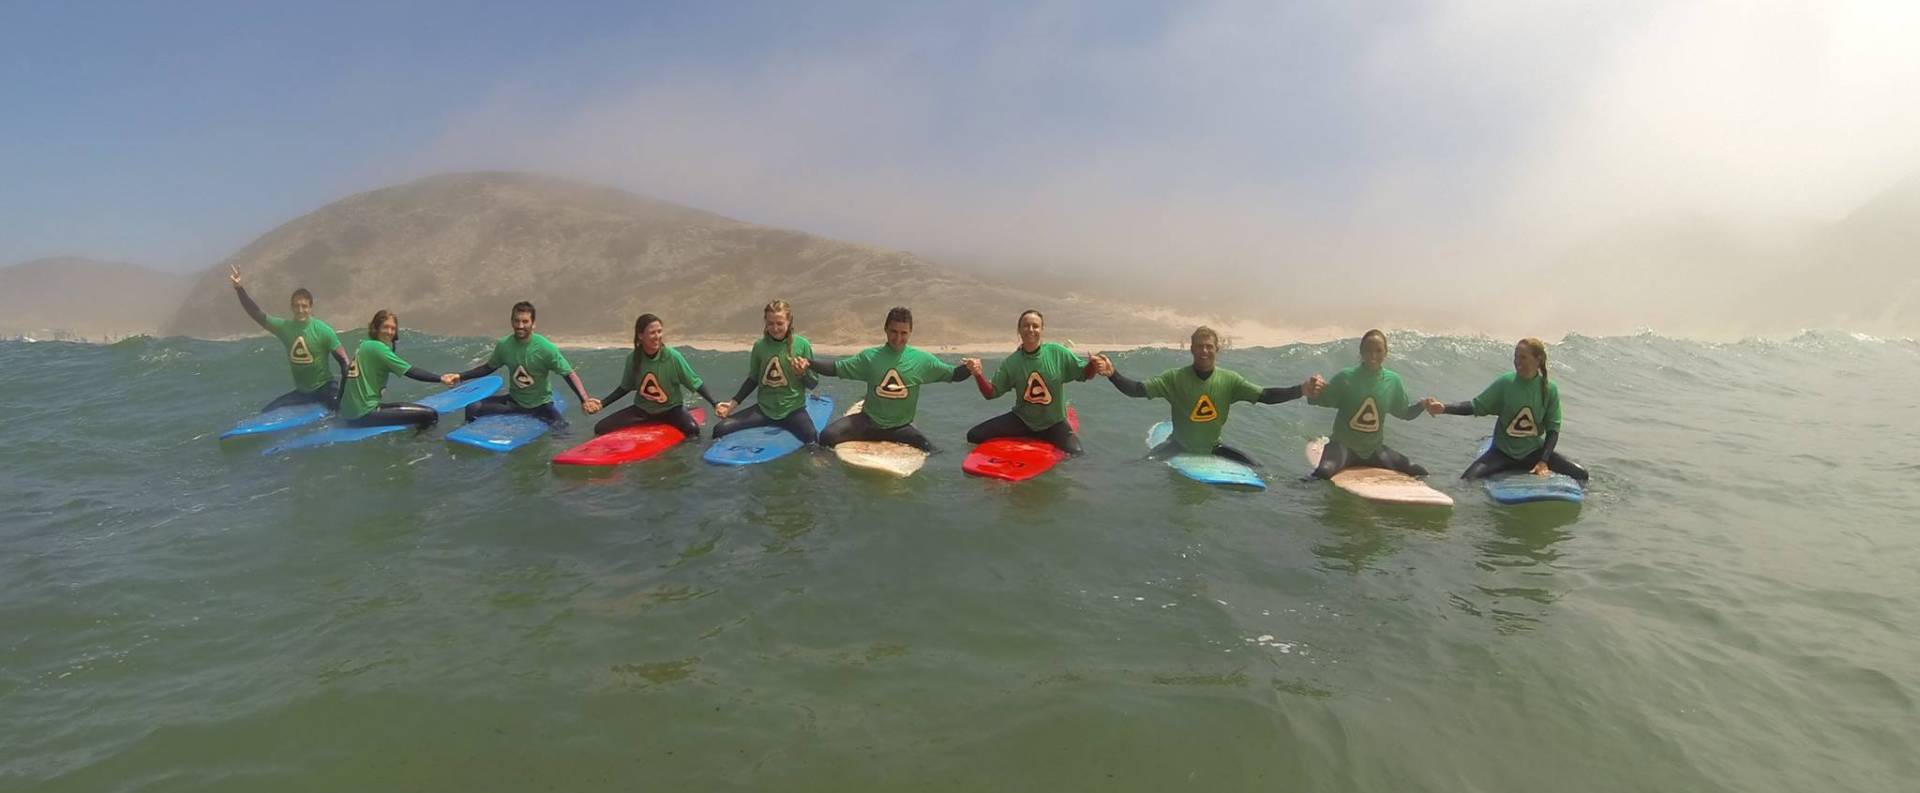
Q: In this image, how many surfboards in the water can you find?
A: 10